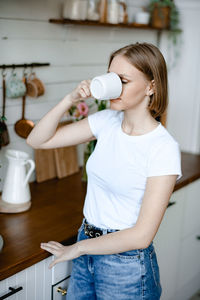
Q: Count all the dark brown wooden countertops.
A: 1